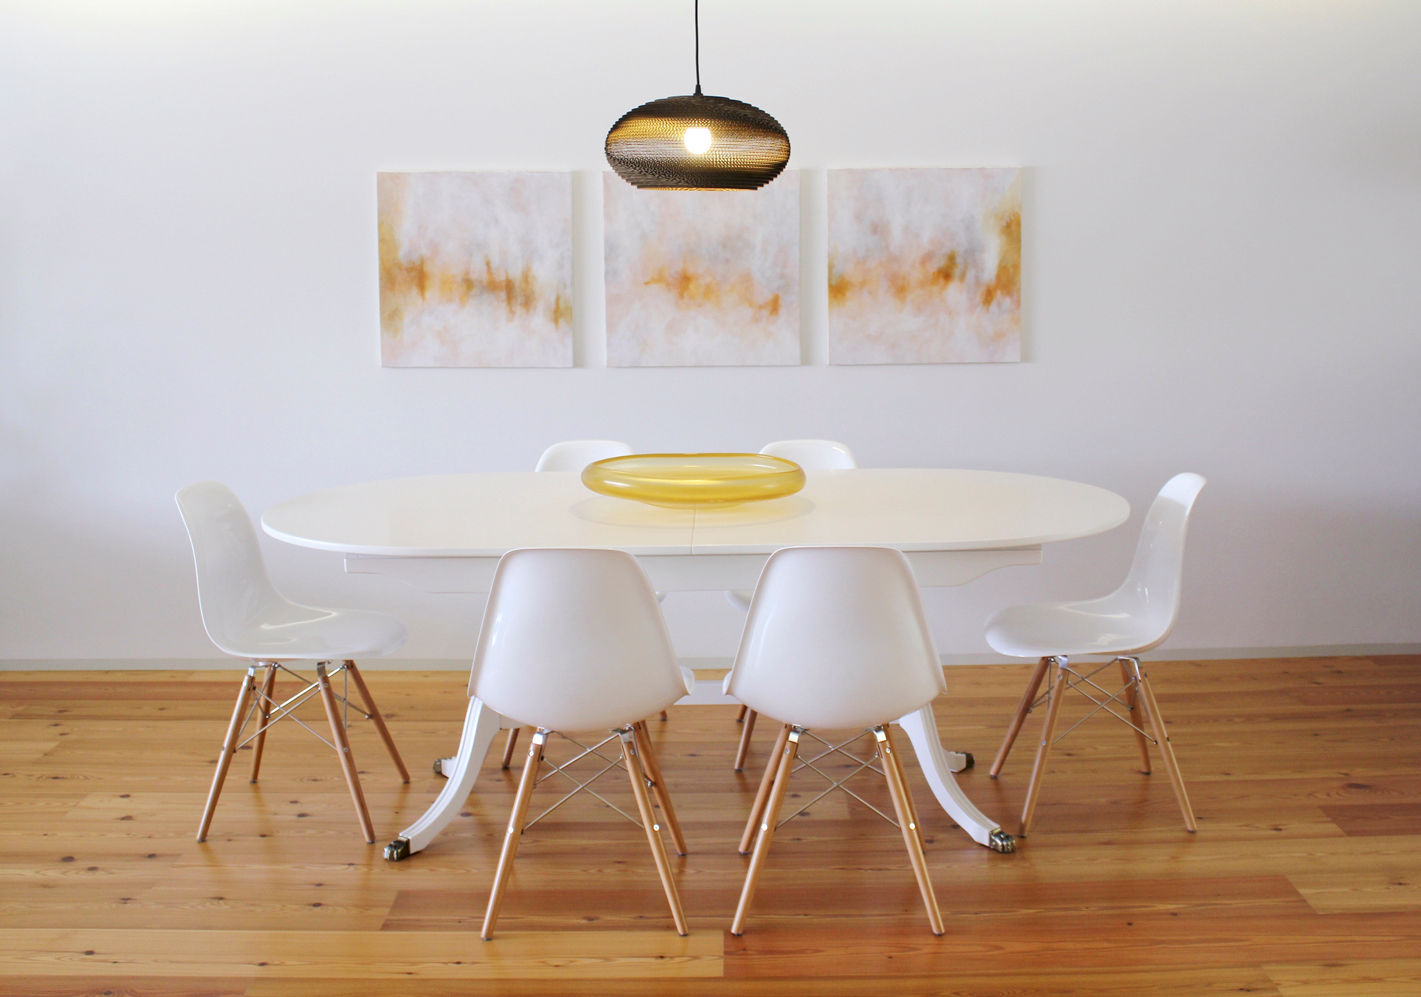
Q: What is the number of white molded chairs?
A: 6